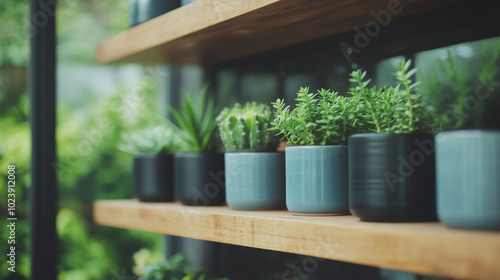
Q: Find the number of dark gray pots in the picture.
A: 3